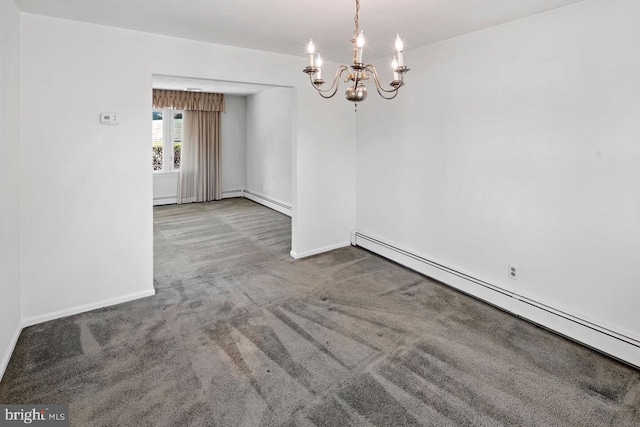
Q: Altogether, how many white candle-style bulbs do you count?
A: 5